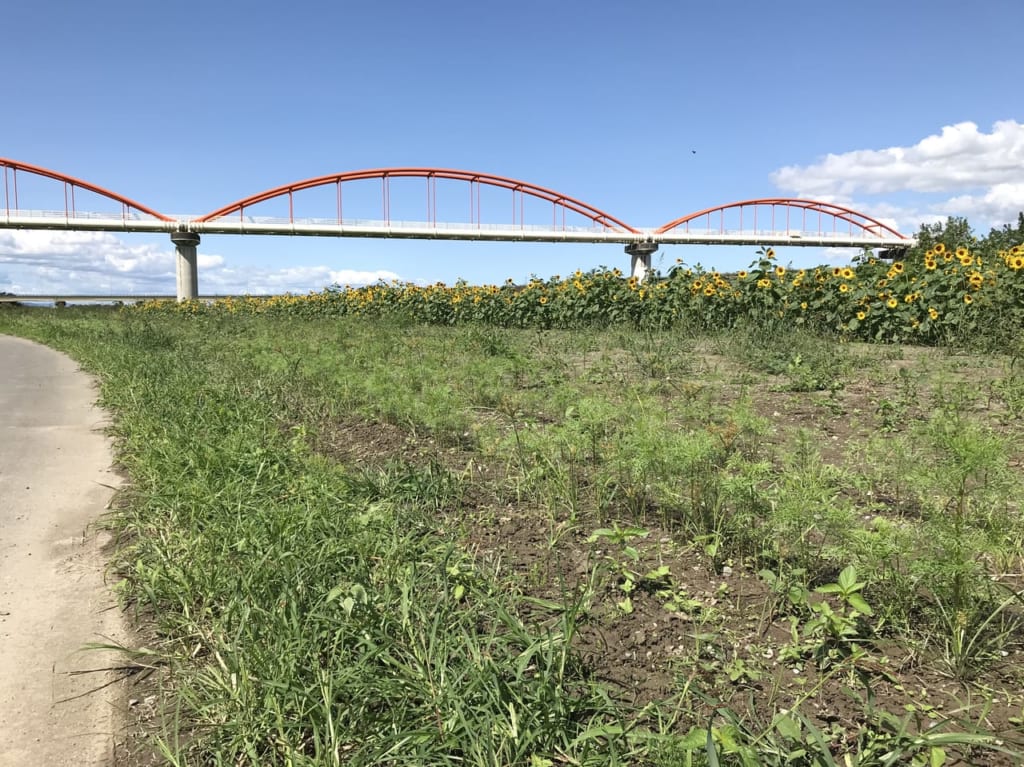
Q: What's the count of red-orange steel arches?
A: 3